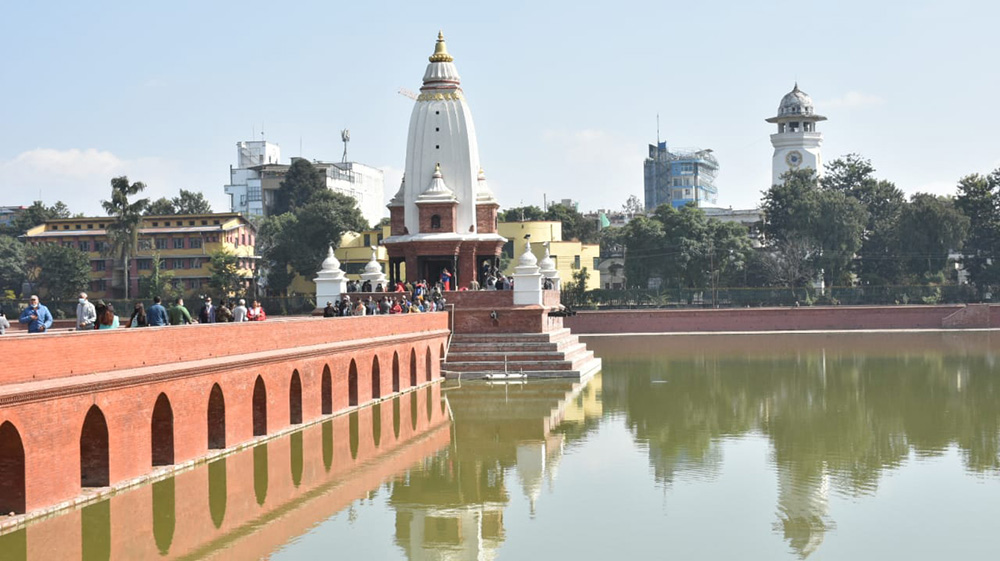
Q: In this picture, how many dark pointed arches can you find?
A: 13